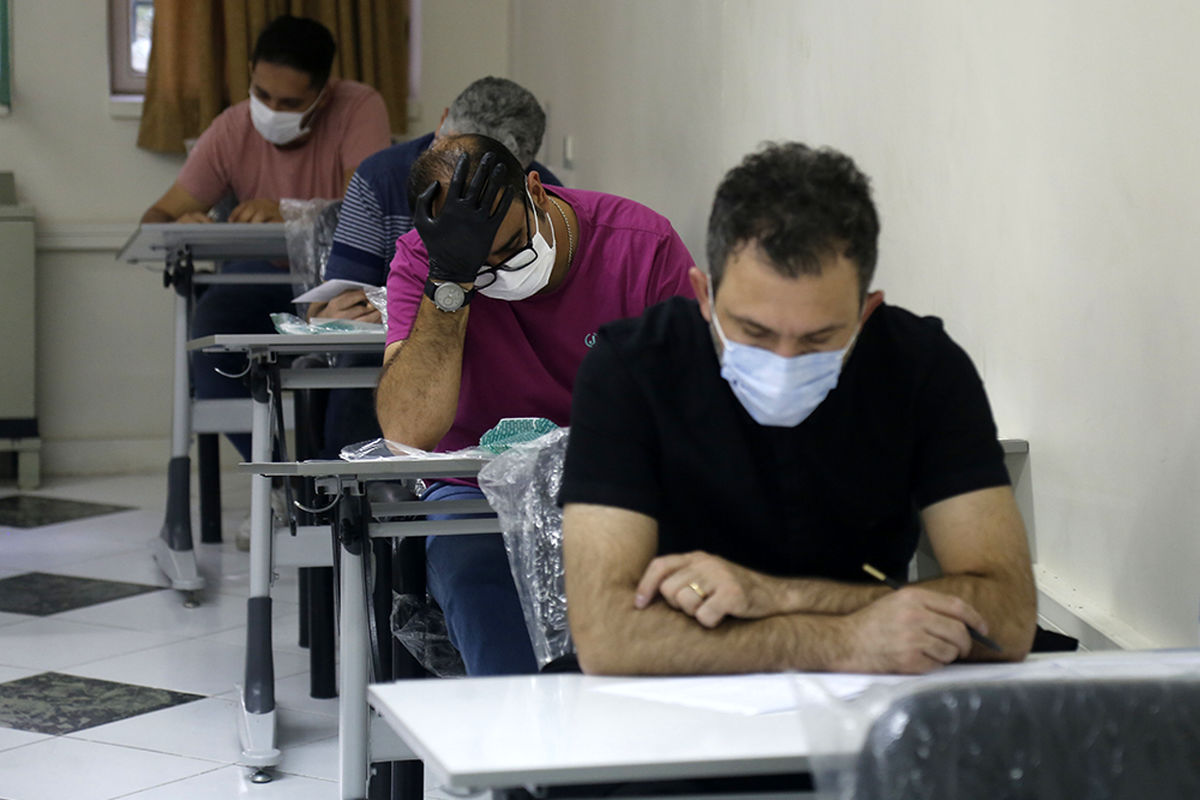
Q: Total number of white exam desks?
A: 4